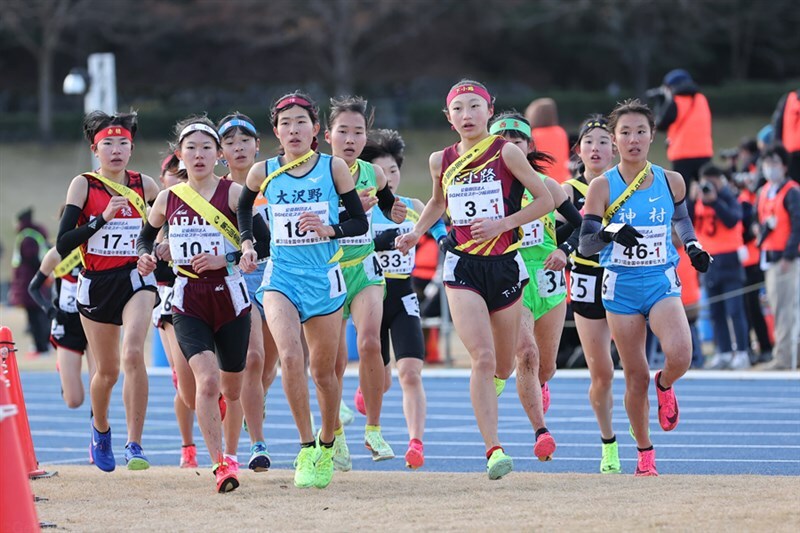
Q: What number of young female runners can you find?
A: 12